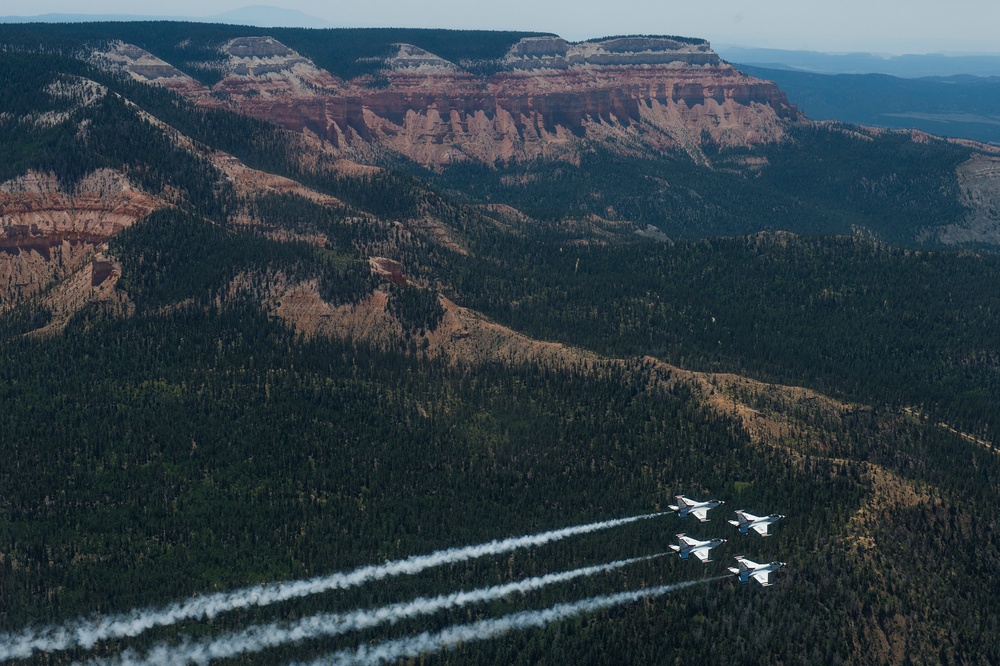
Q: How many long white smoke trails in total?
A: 3